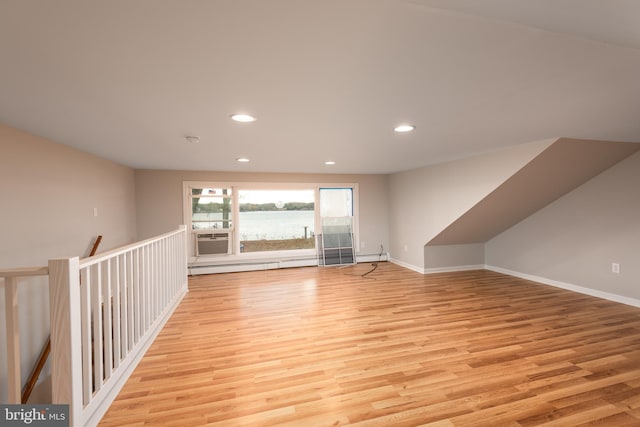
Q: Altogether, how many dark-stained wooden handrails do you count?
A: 1